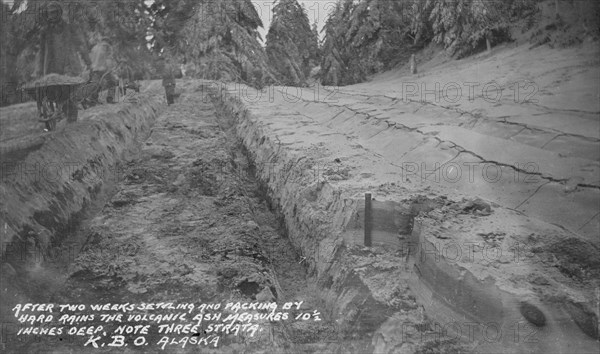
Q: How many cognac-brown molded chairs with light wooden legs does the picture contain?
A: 0